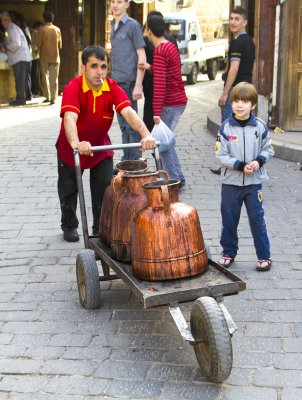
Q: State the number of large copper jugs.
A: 3